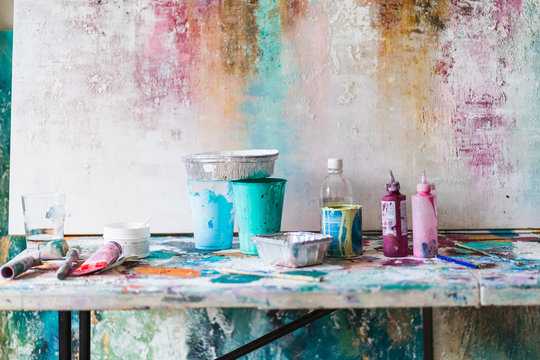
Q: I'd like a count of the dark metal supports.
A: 4